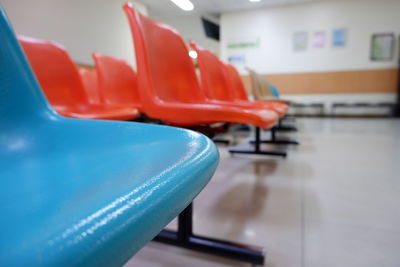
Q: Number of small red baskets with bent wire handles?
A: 0